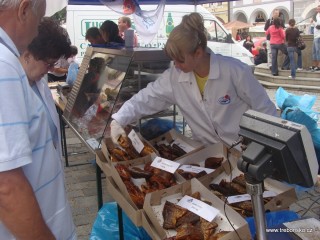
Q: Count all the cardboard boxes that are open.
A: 6